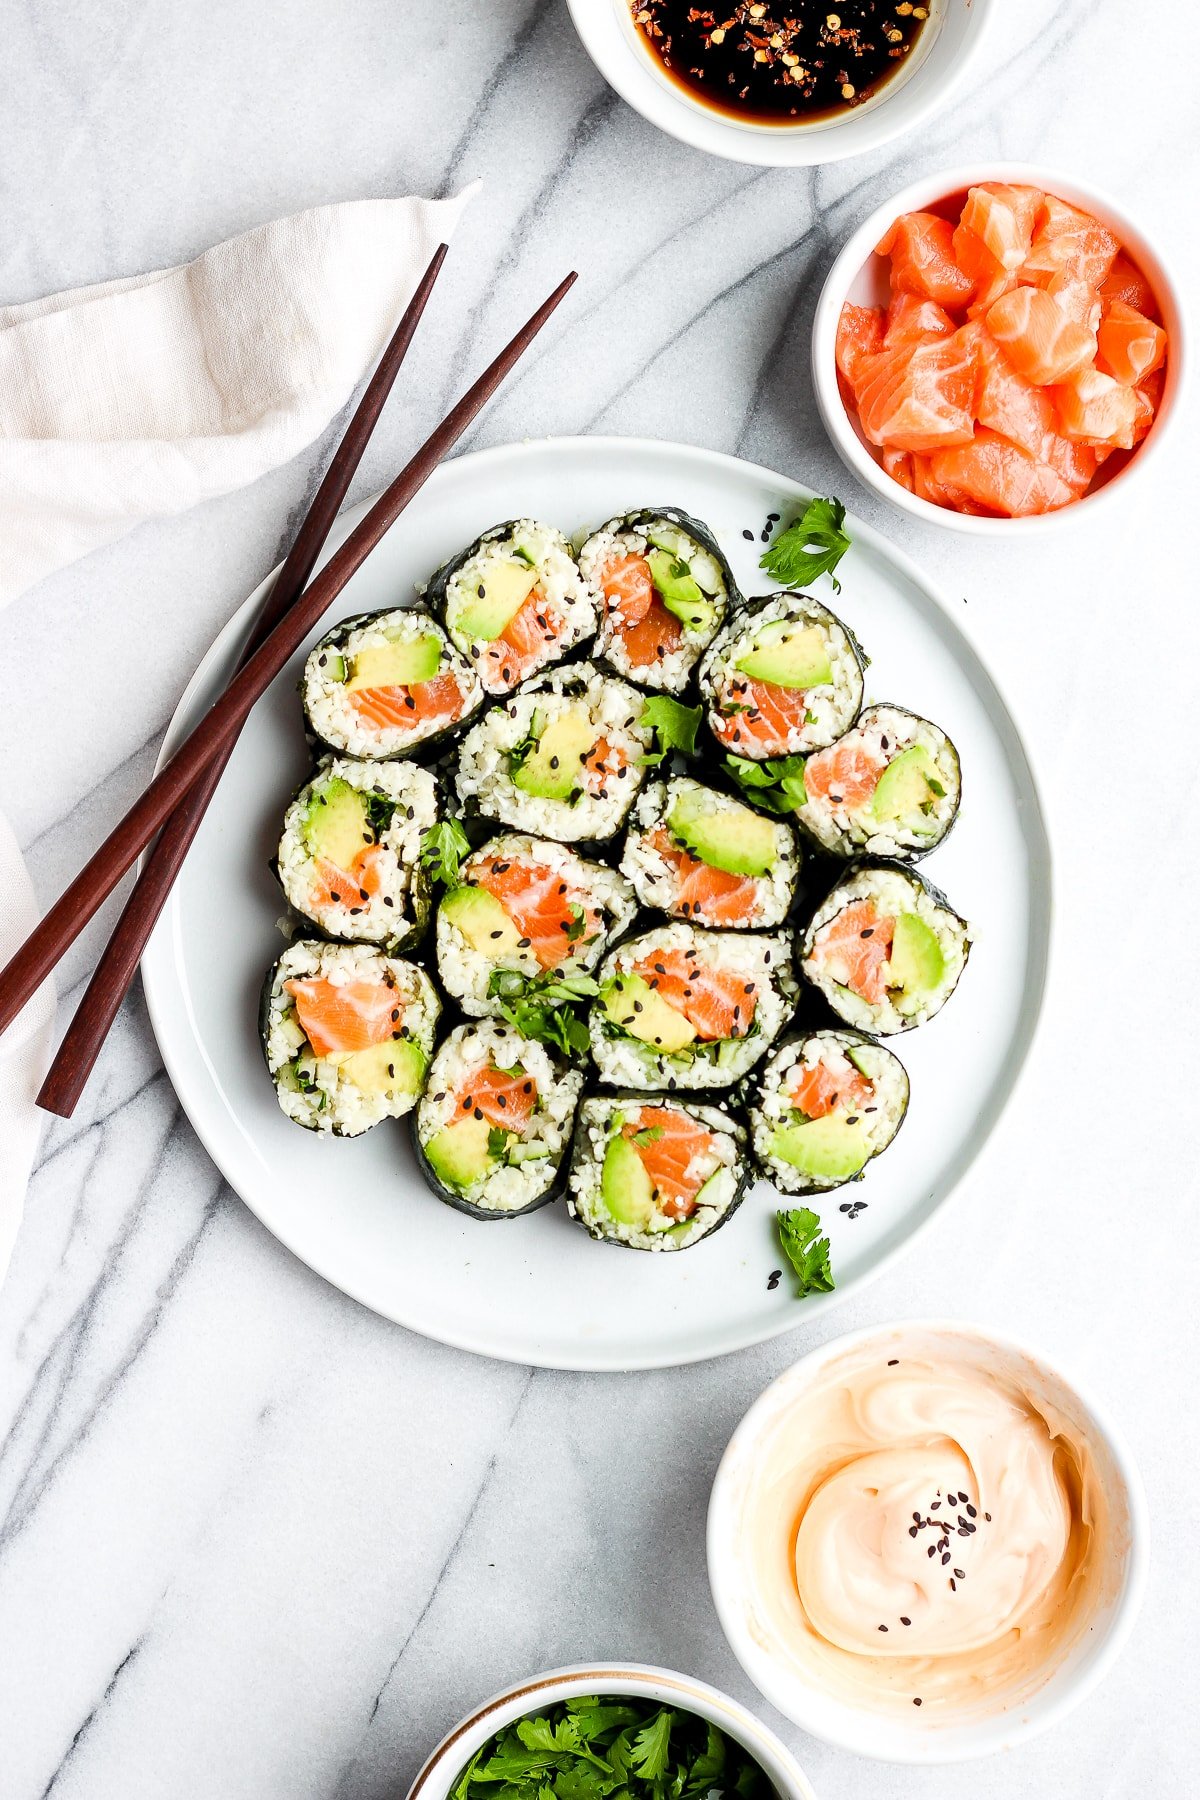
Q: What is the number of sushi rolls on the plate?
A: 15